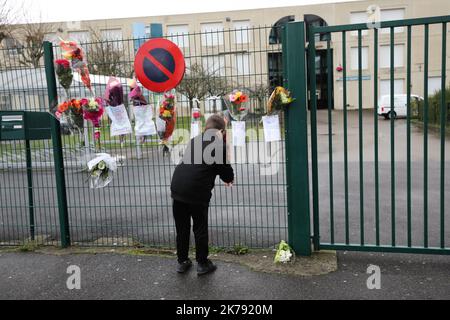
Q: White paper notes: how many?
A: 4